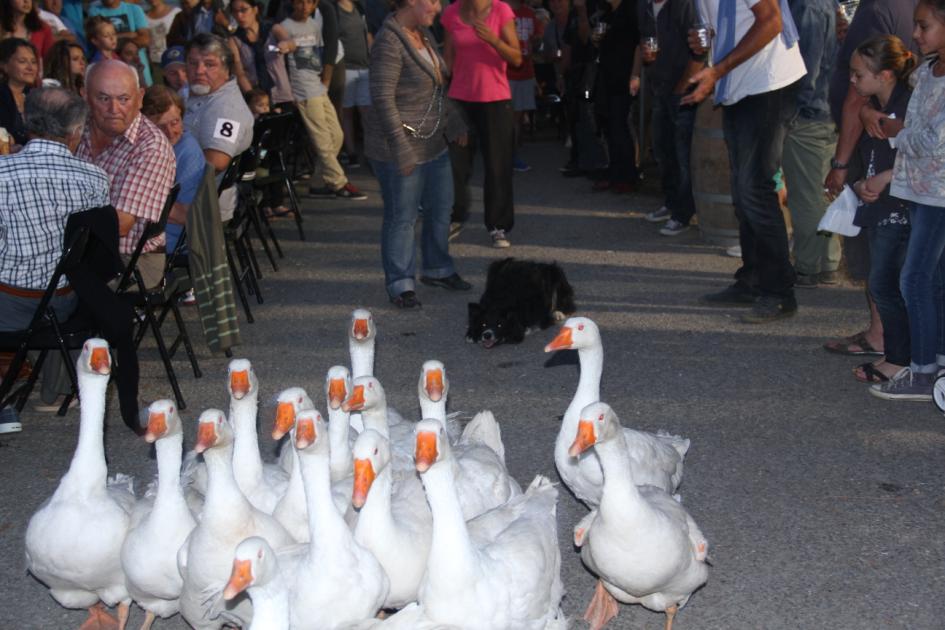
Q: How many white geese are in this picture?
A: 15